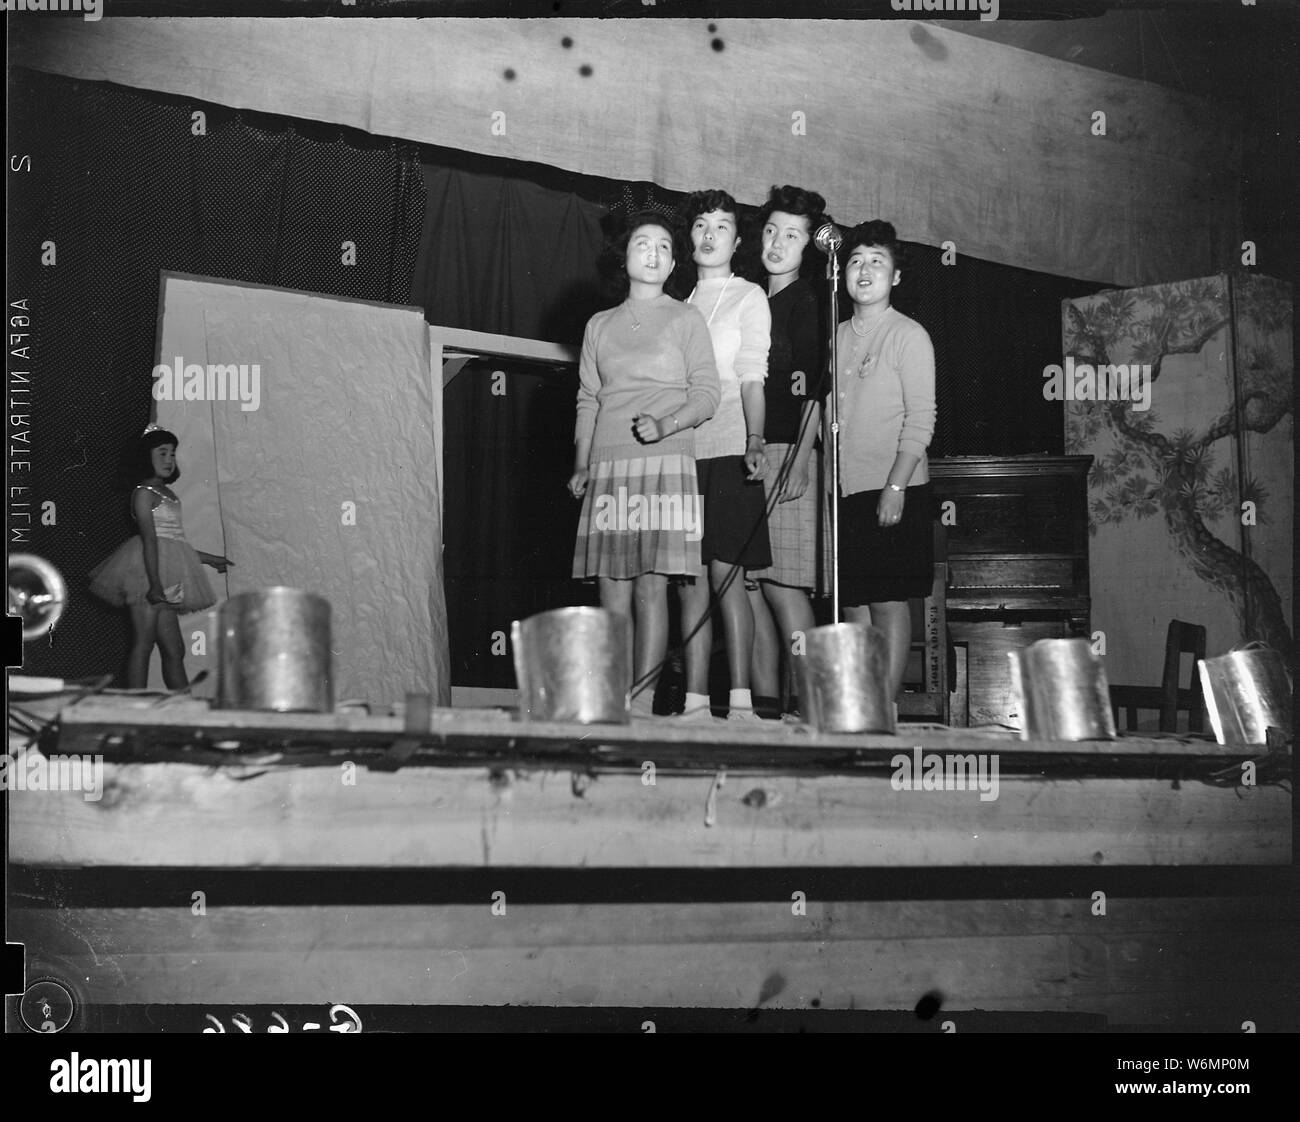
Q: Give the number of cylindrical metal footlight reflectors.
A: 5